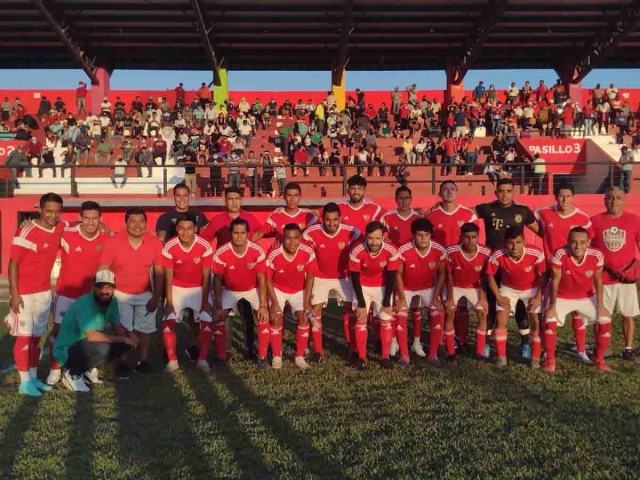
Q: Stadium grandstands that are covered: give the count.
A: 1